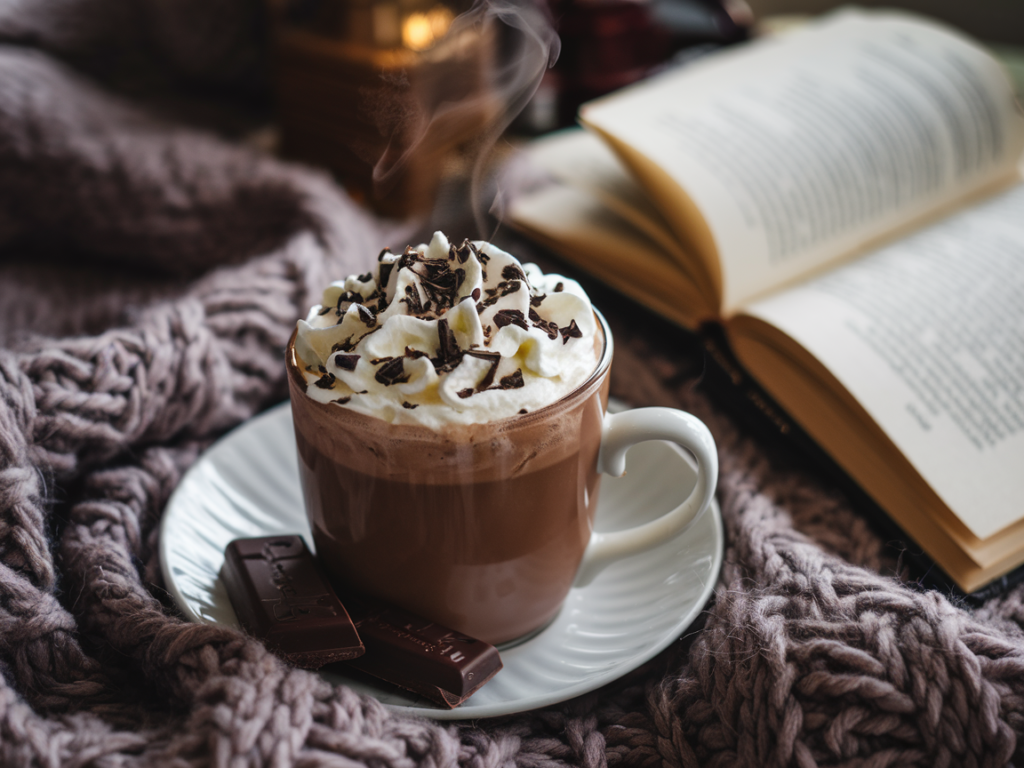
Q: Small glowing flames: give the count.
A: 1